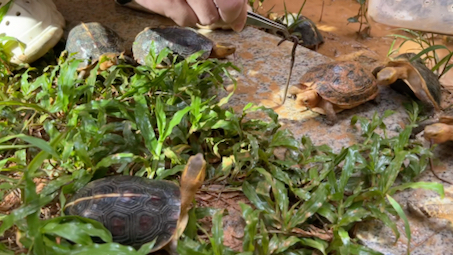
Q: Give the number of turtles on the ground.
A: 7